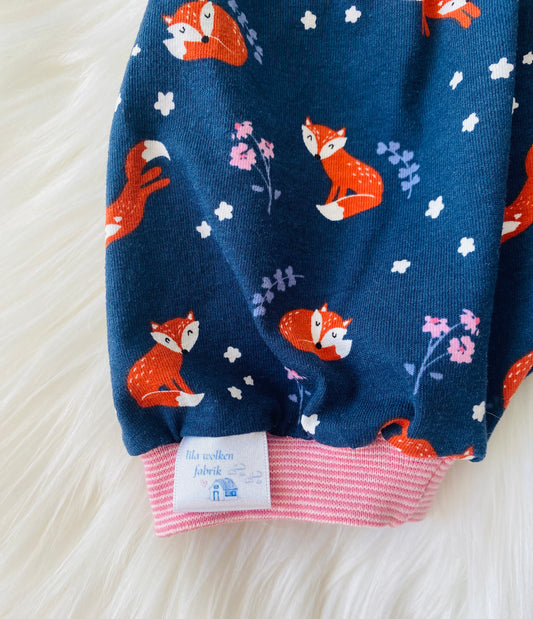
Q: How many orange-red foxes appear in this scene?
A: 9